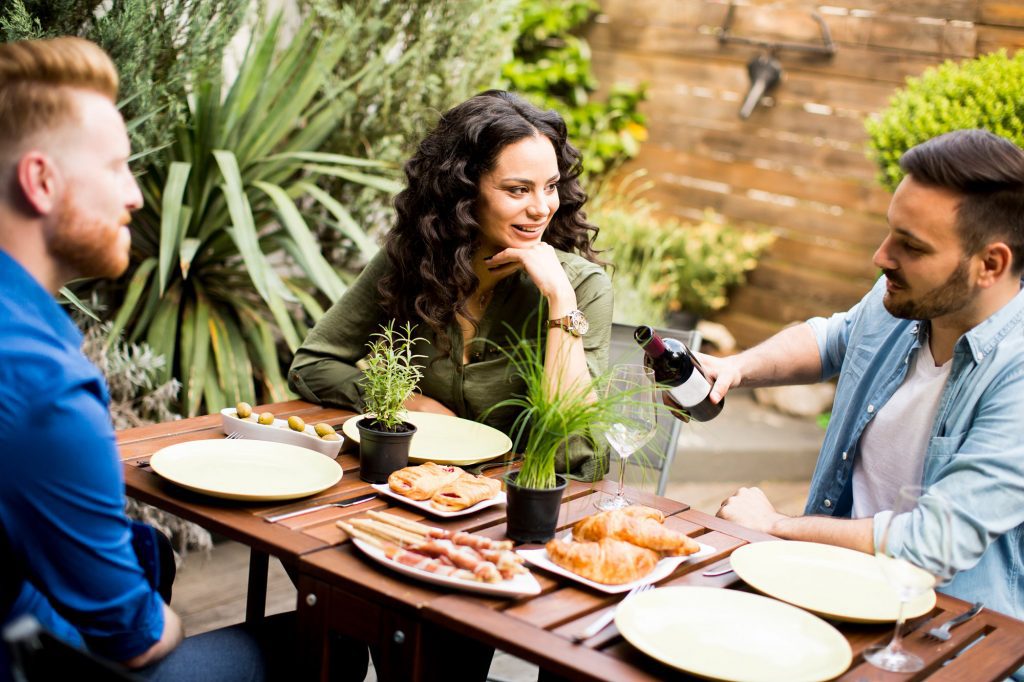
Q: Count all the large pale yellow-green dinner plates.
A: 4